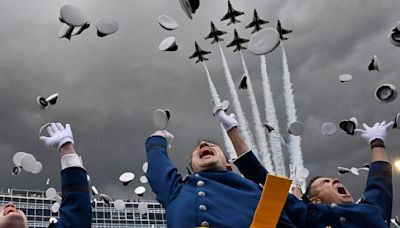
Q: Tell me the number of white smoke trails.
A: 5